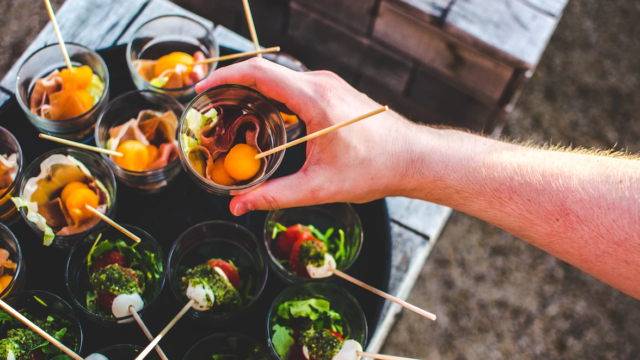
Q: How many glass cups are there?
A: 15